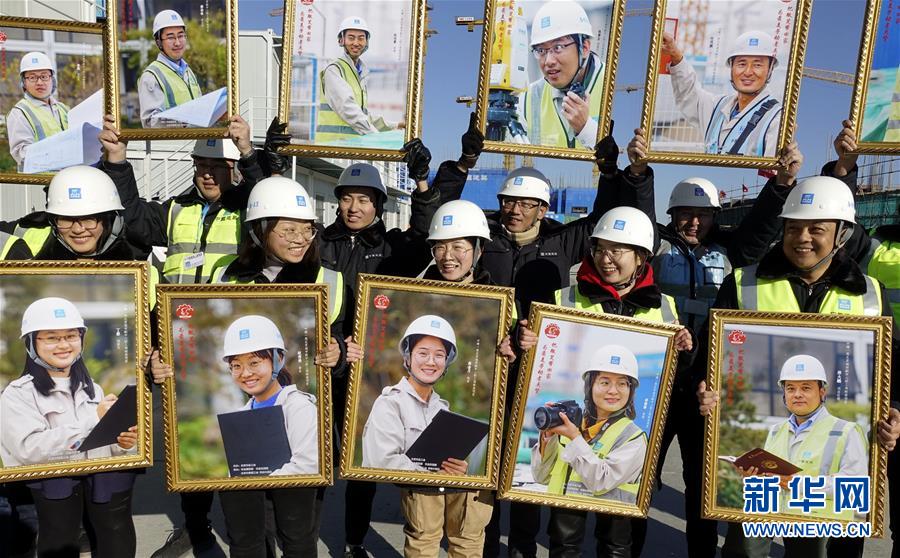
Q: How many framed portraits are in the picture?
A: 11